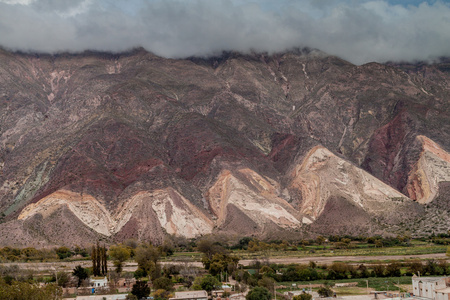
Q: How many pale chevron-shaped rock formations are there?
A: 5